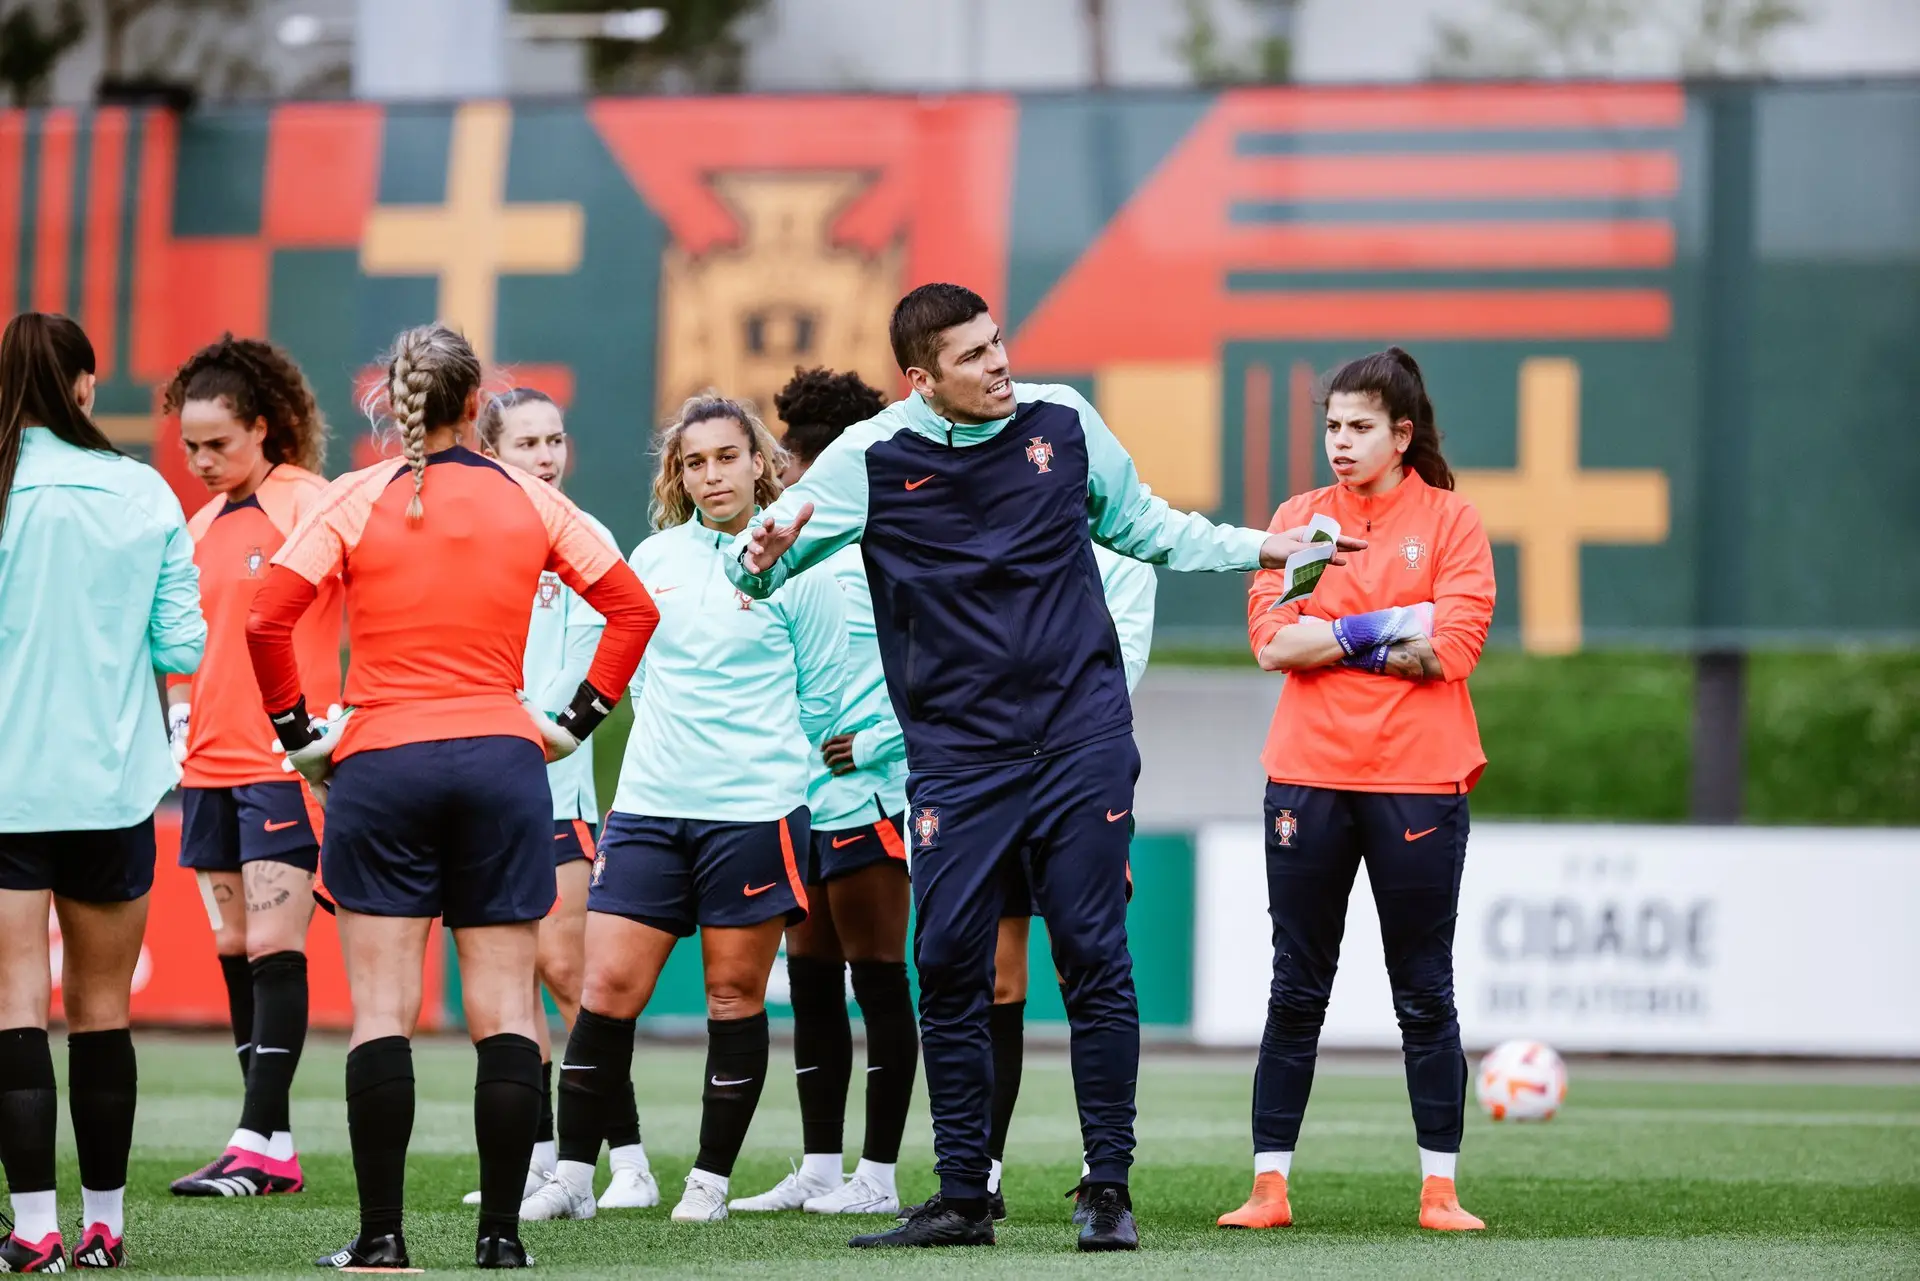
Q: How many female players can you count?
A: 8